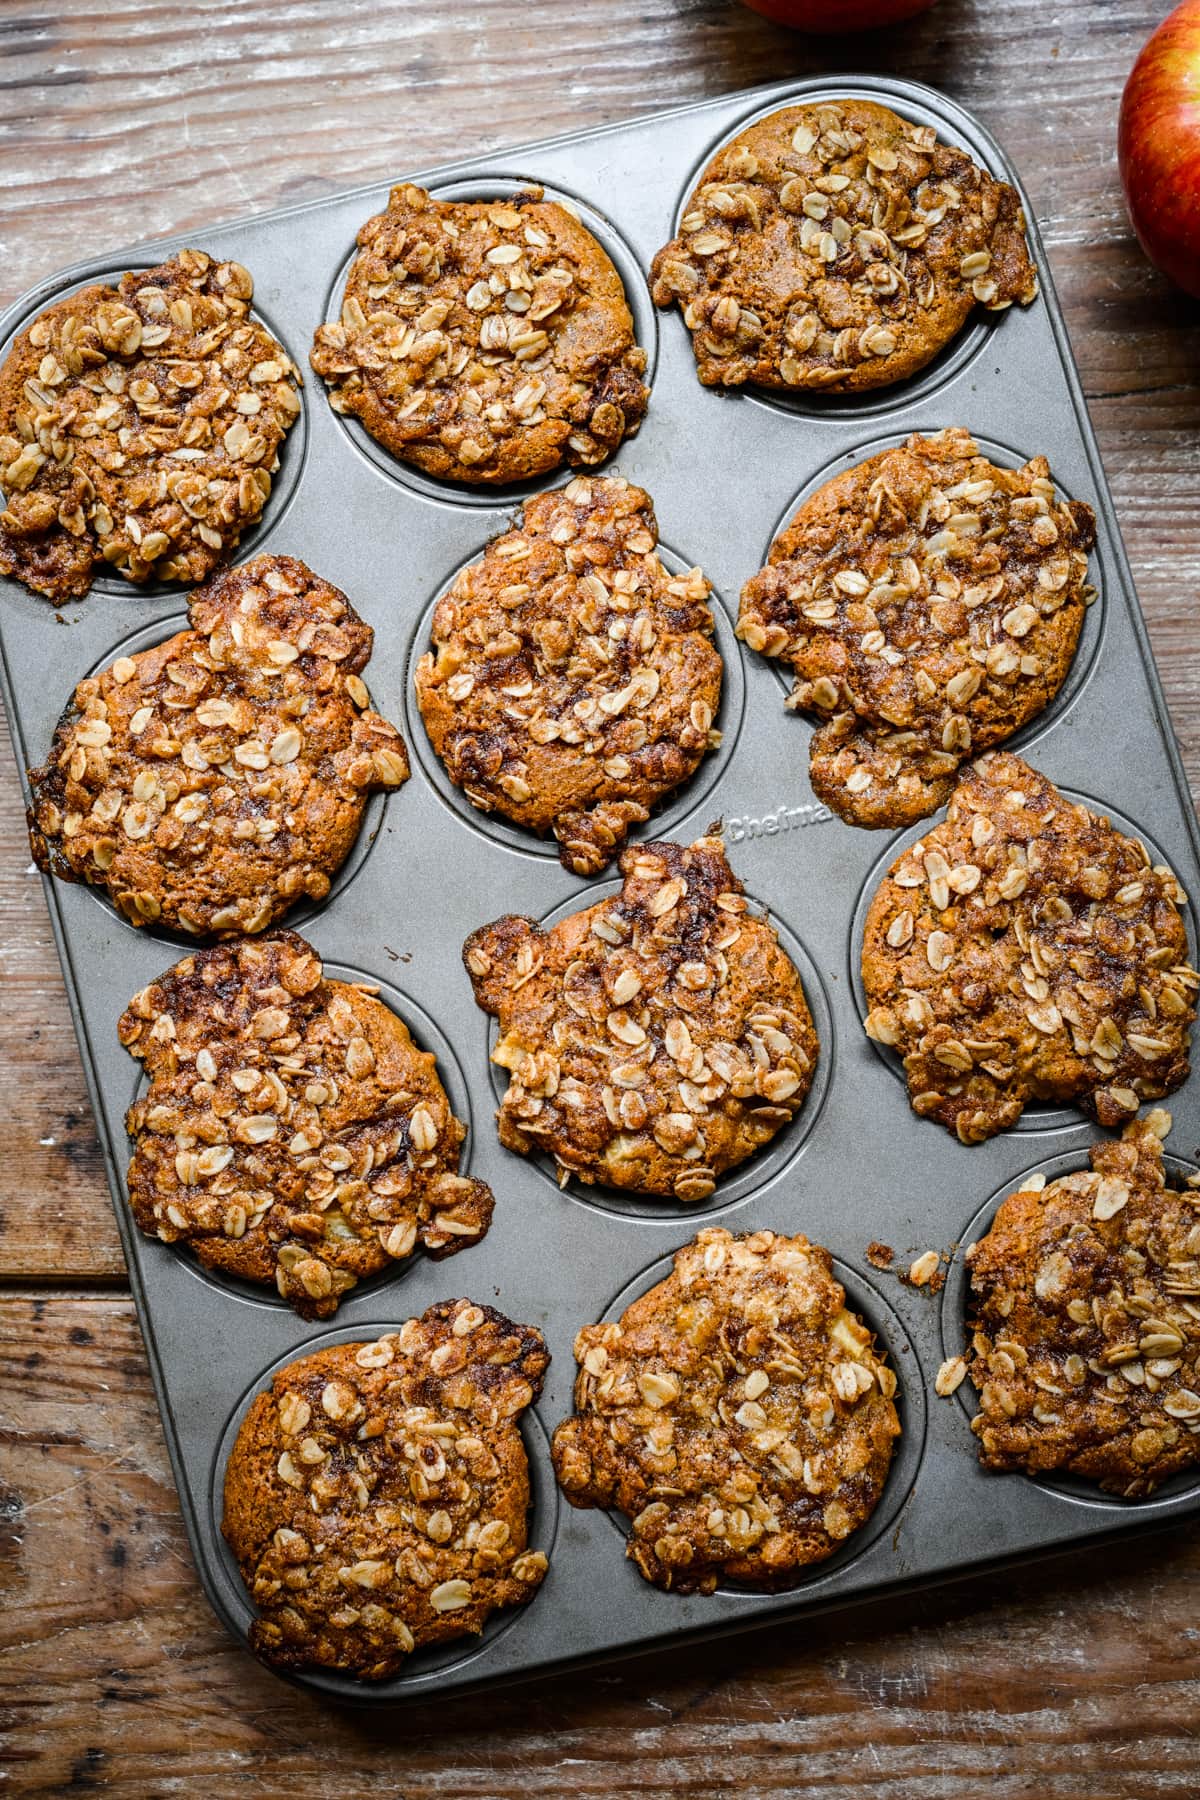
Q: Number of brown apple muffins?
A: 12